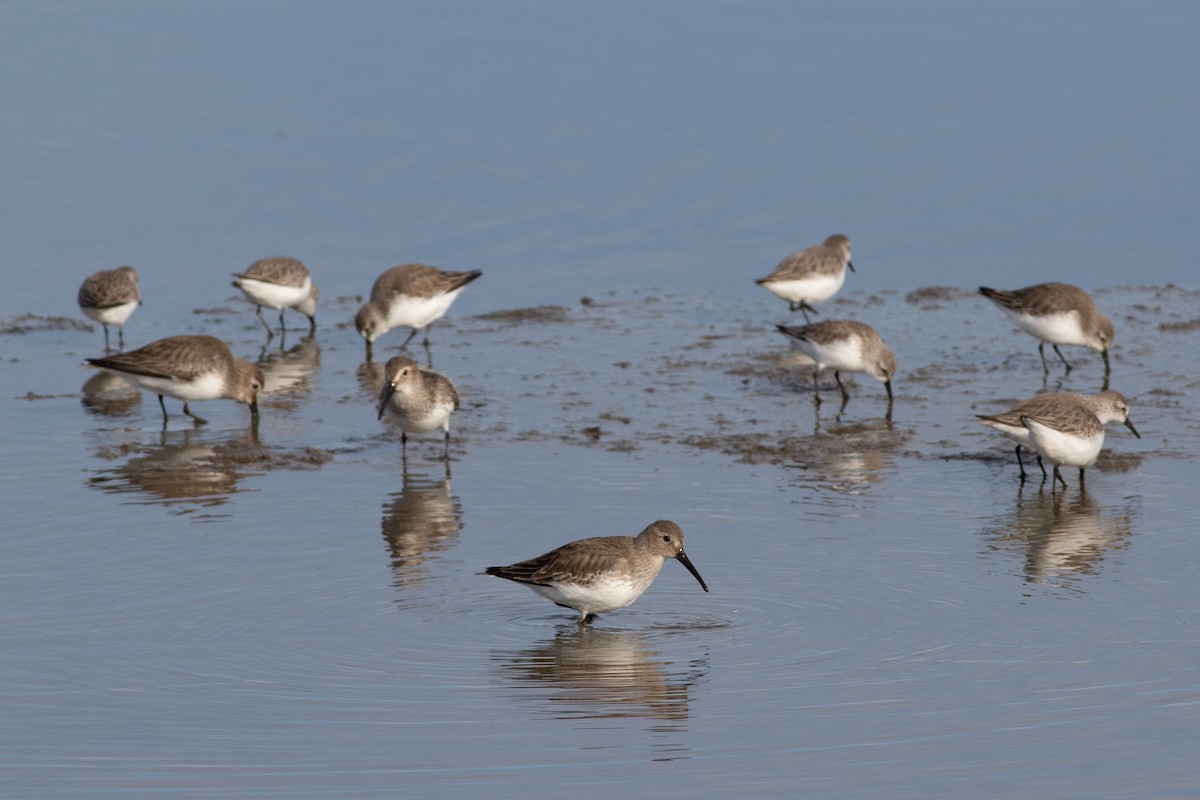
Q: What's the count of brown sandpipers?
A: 11